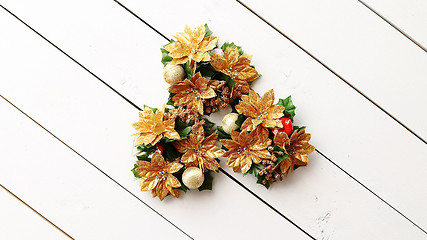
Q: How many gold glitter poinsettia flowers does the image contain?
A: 9